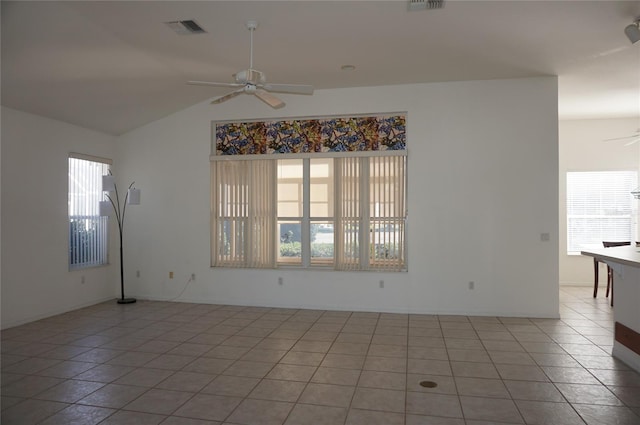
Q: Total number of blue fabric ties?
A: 0